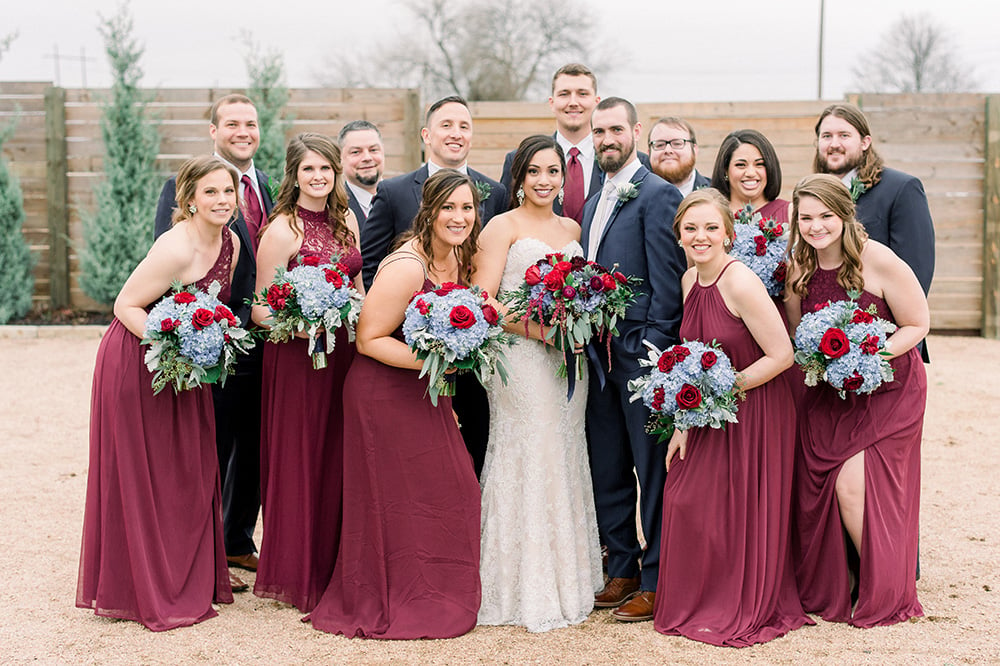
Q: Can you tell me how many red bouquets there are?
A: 1